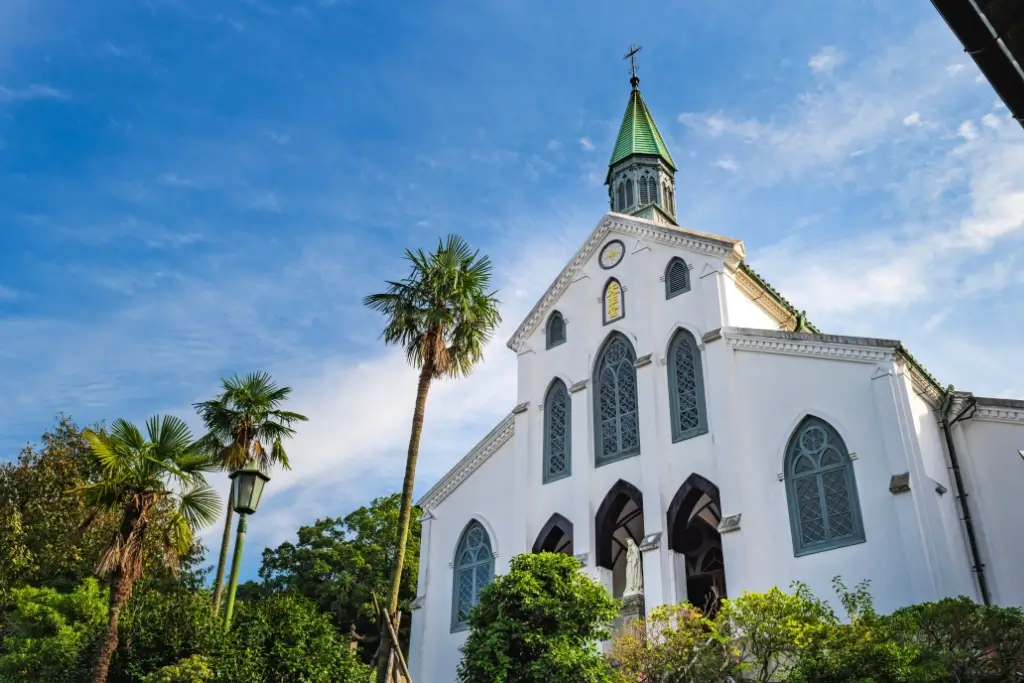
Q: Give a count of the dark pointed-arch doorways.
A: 3